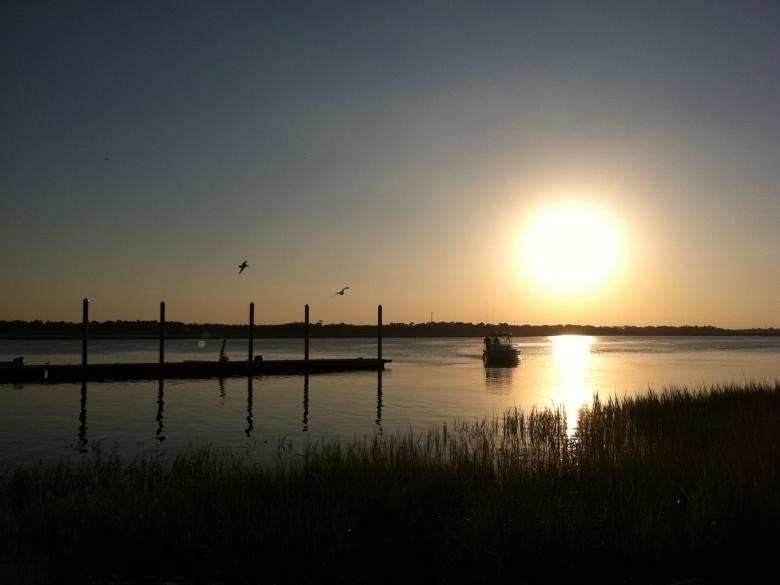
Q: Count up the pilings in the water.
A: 5